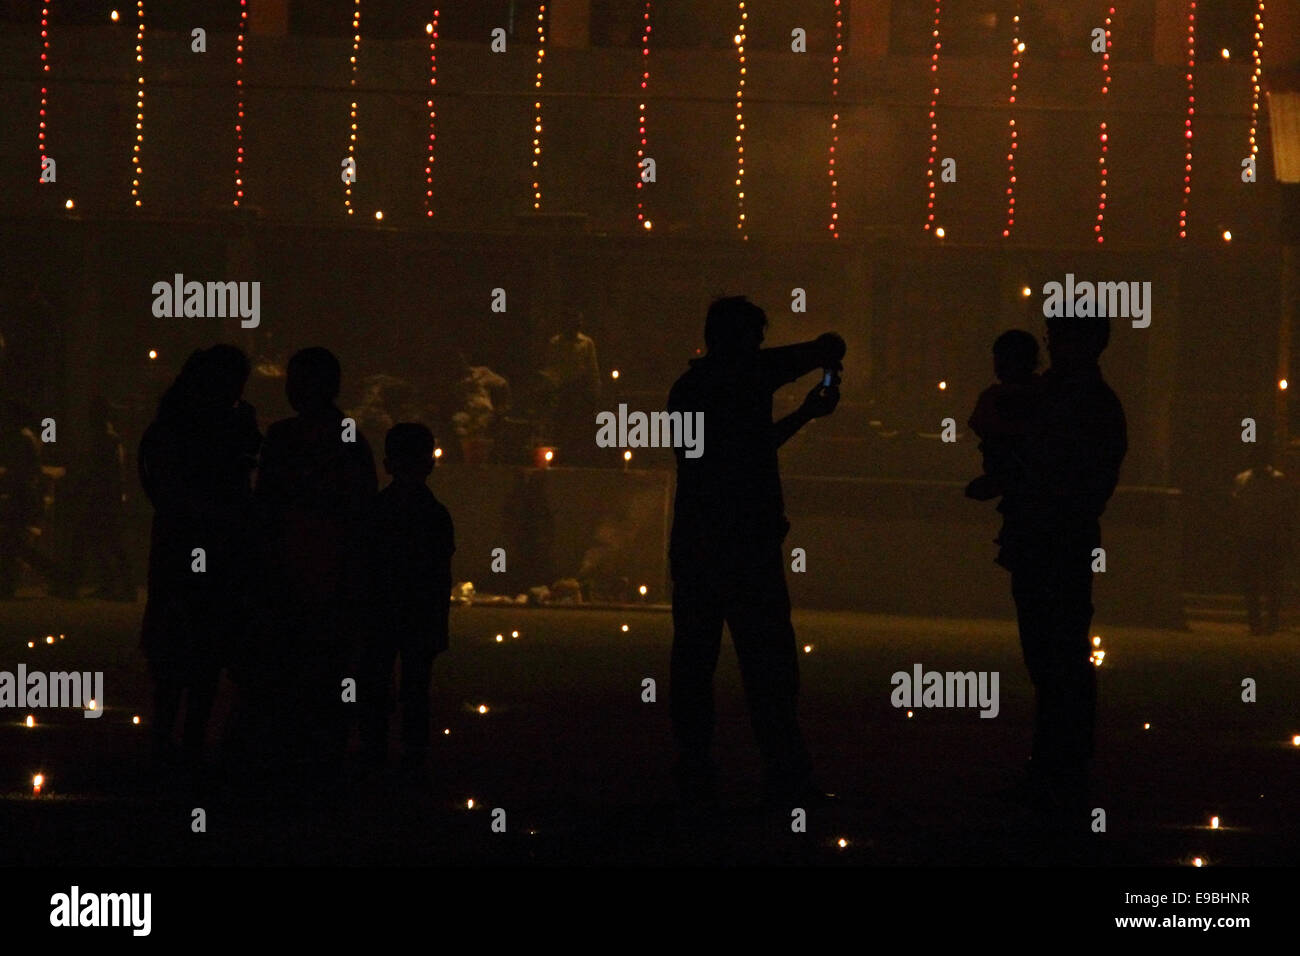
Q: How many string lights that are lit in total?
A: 14